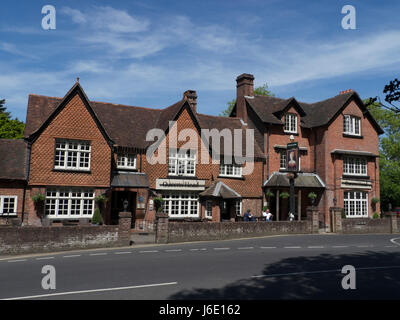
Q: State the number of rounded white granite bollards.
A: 0